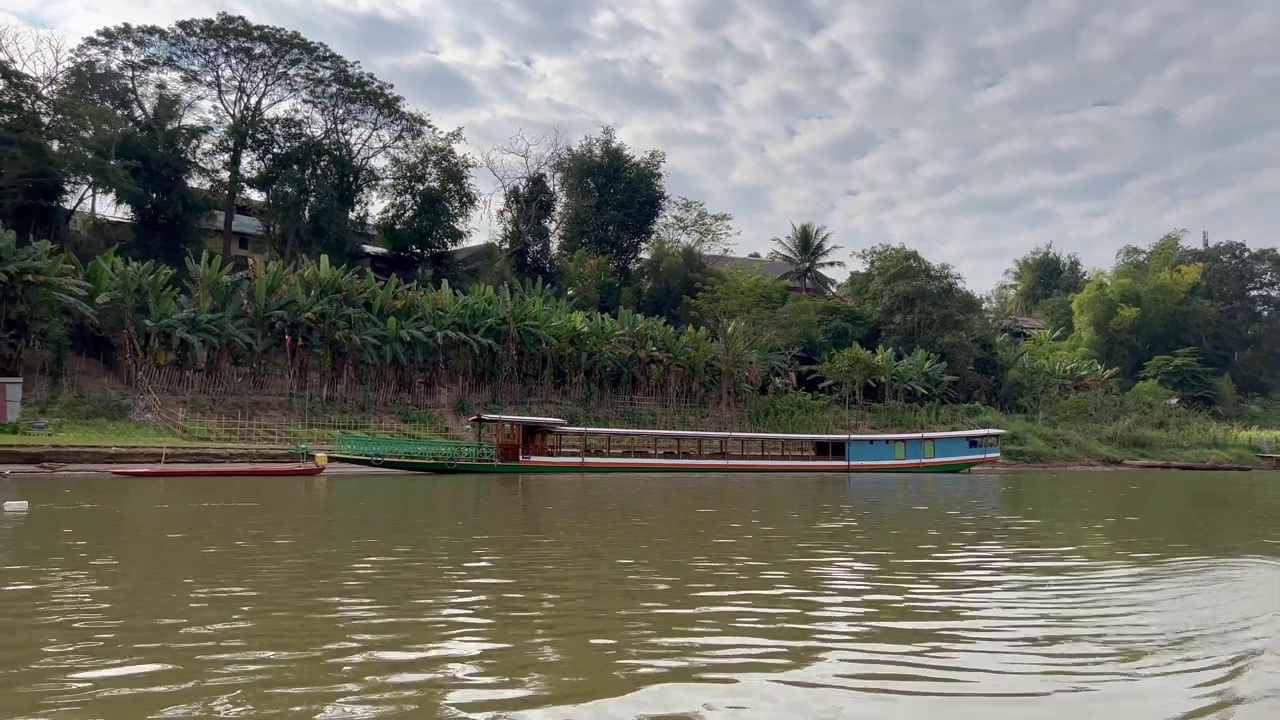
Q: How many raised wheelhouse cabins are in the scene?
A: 1